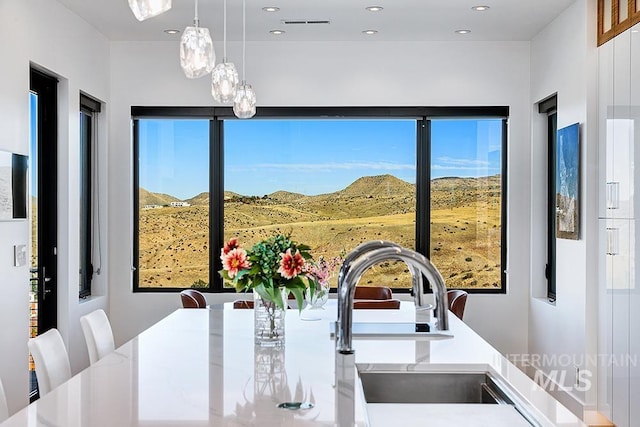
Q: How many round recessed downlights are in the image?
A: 7